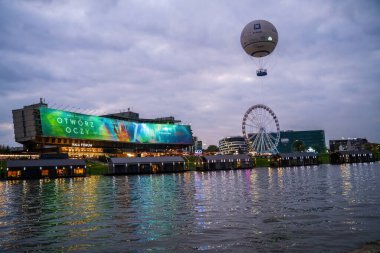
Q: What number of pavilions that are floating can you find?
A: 5